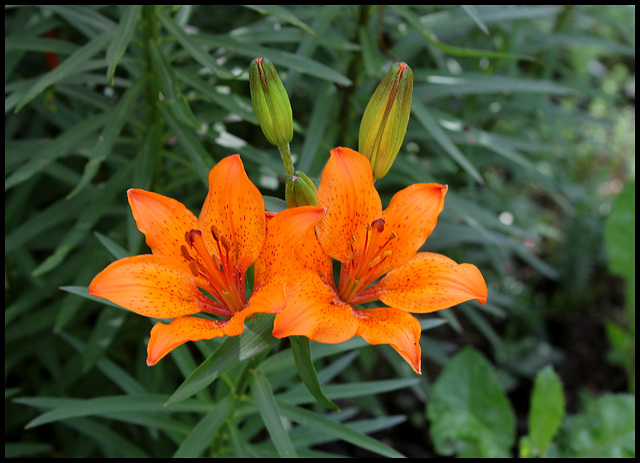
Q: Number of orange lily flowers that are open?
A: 2